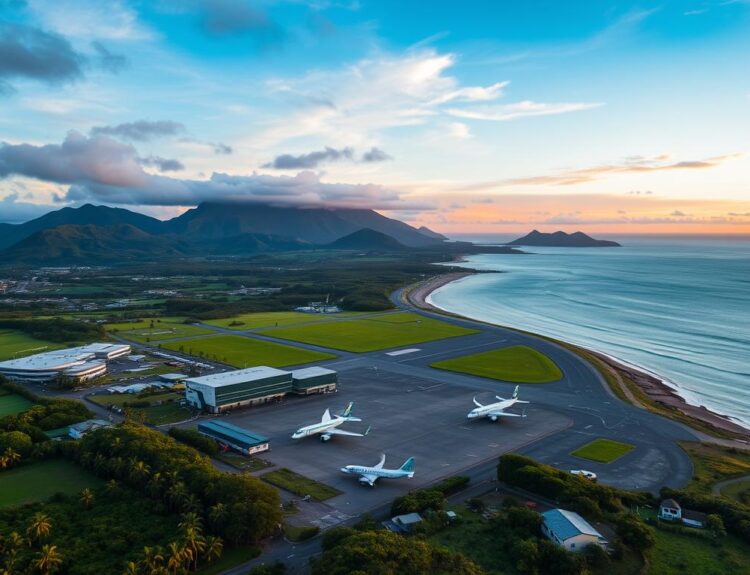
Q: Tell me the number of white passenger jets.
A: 3